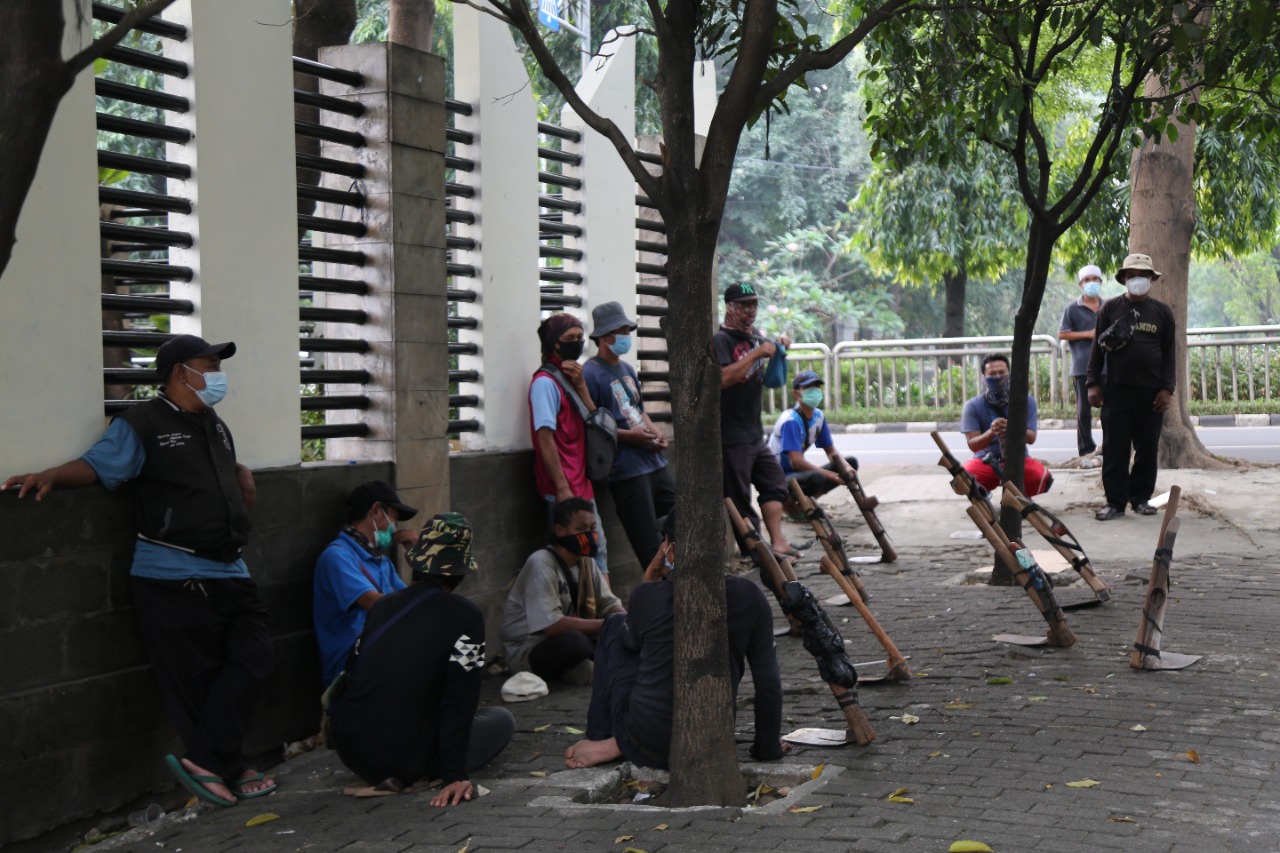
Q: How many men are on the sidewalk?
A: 12